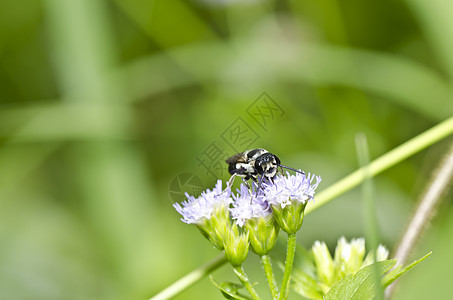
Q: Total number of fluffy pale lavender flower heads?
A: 3